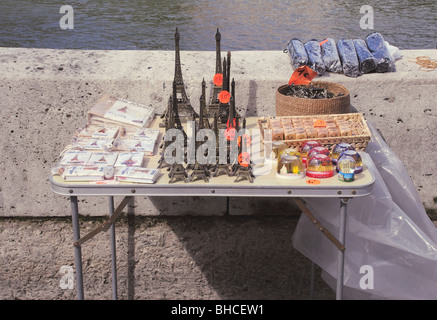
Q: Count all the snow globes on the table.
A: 9